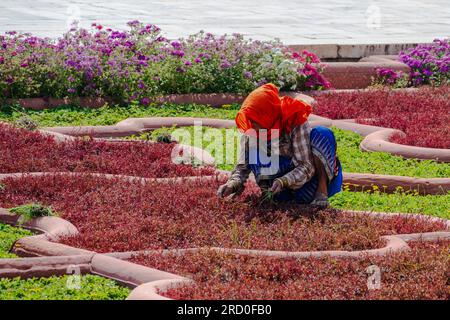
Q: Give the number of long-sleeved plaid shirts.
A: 1